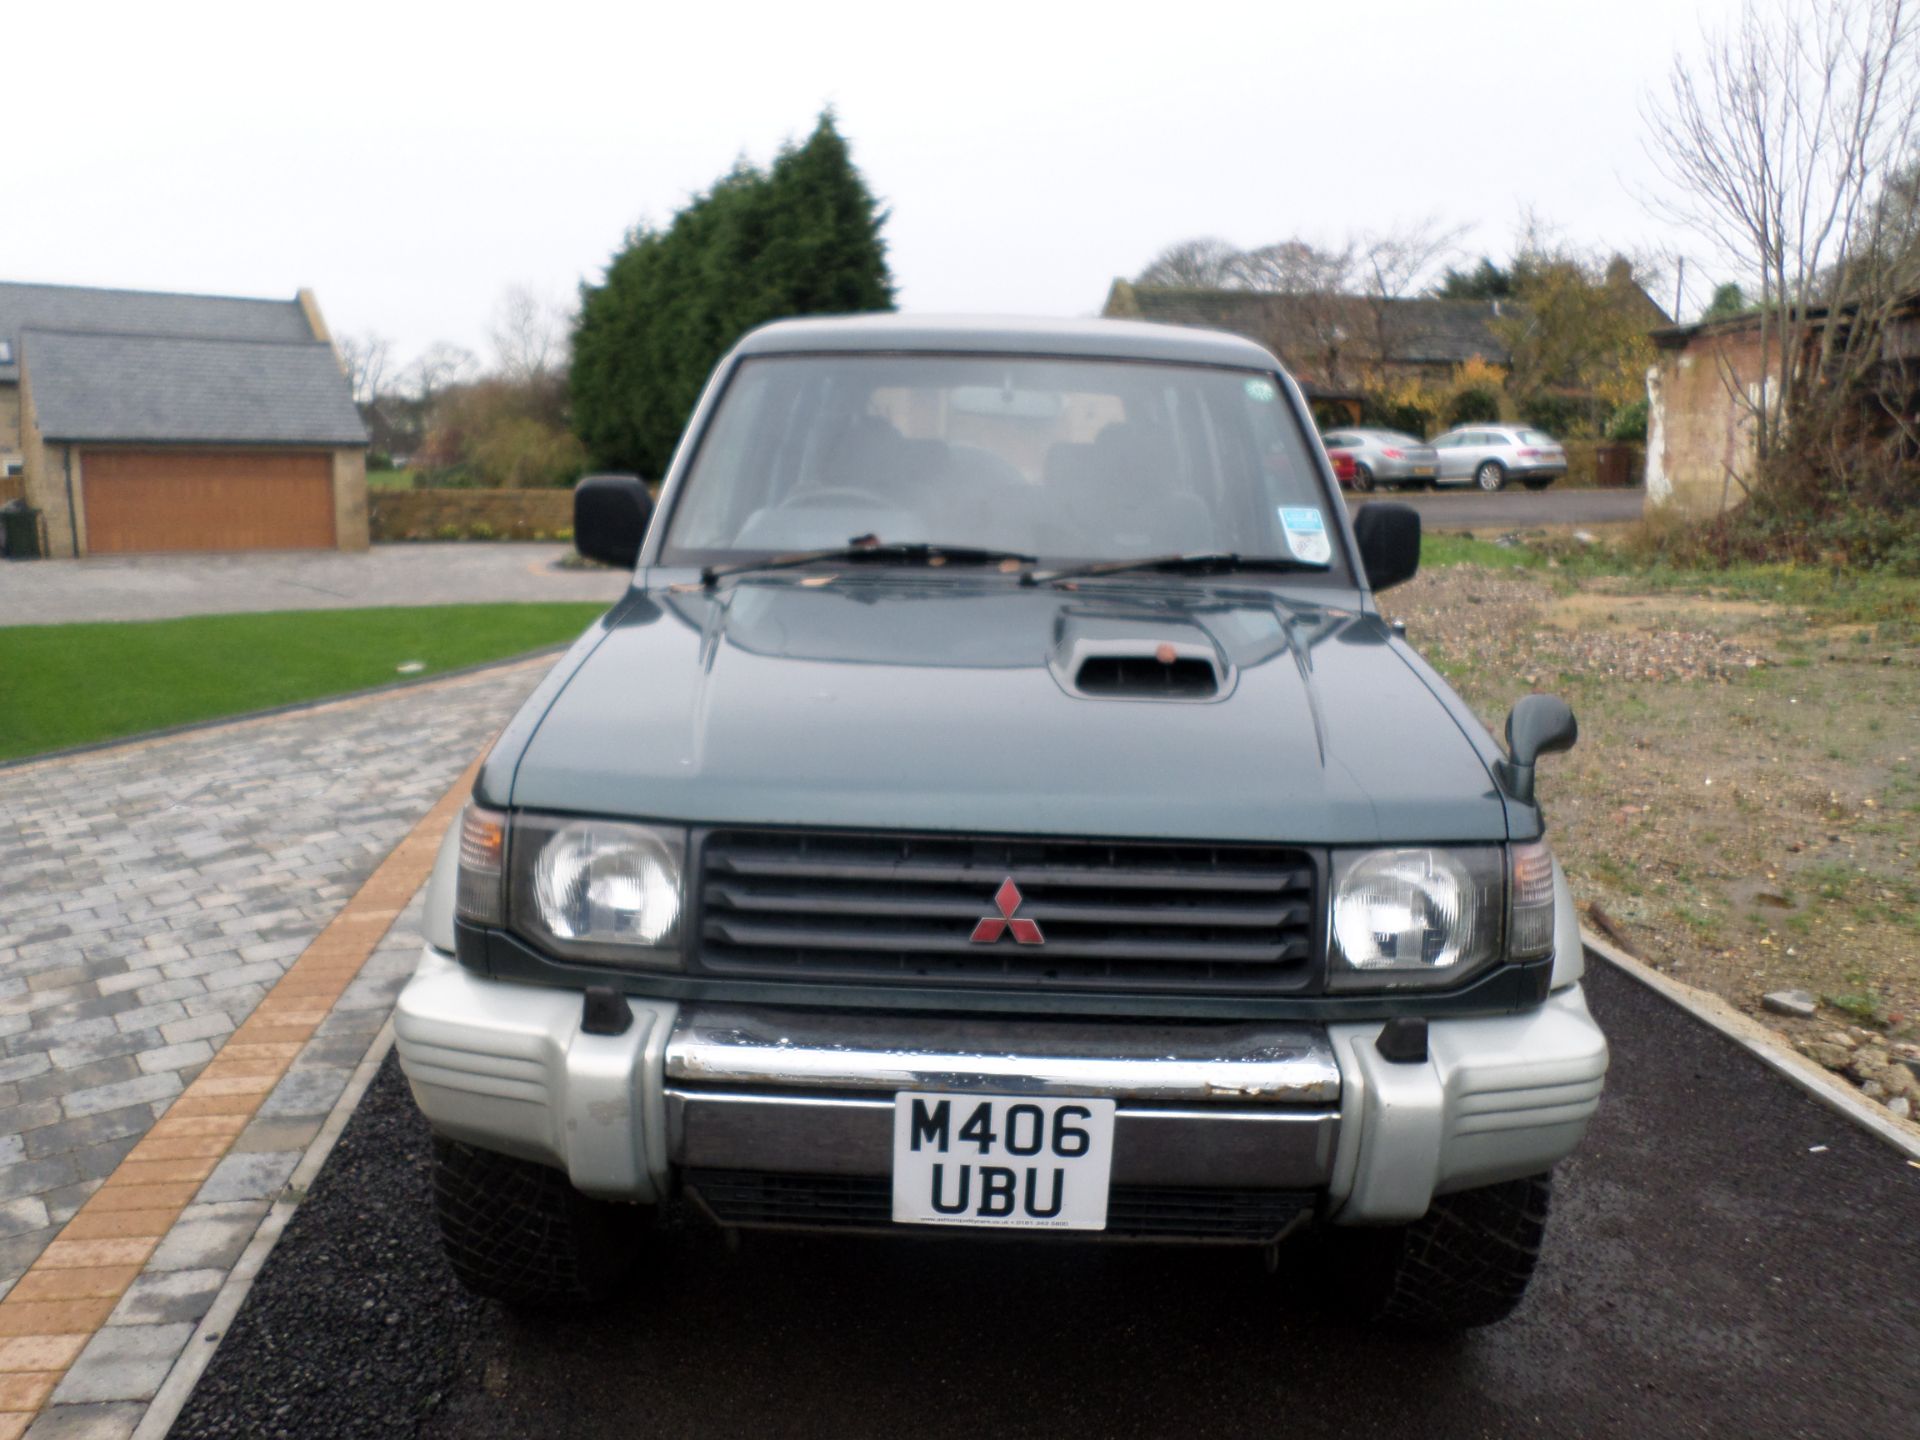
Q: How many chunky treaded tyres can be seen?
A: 2